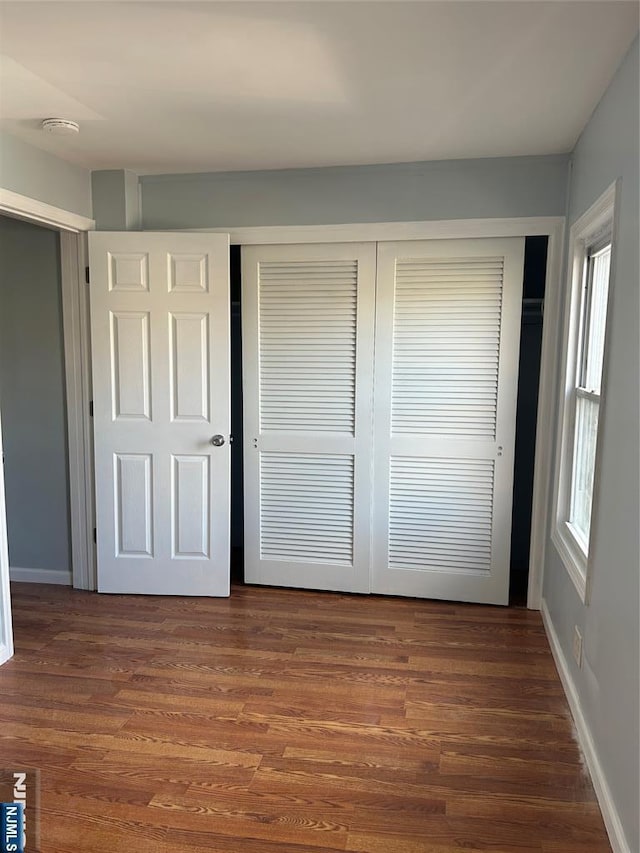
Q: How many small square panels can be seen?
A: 2